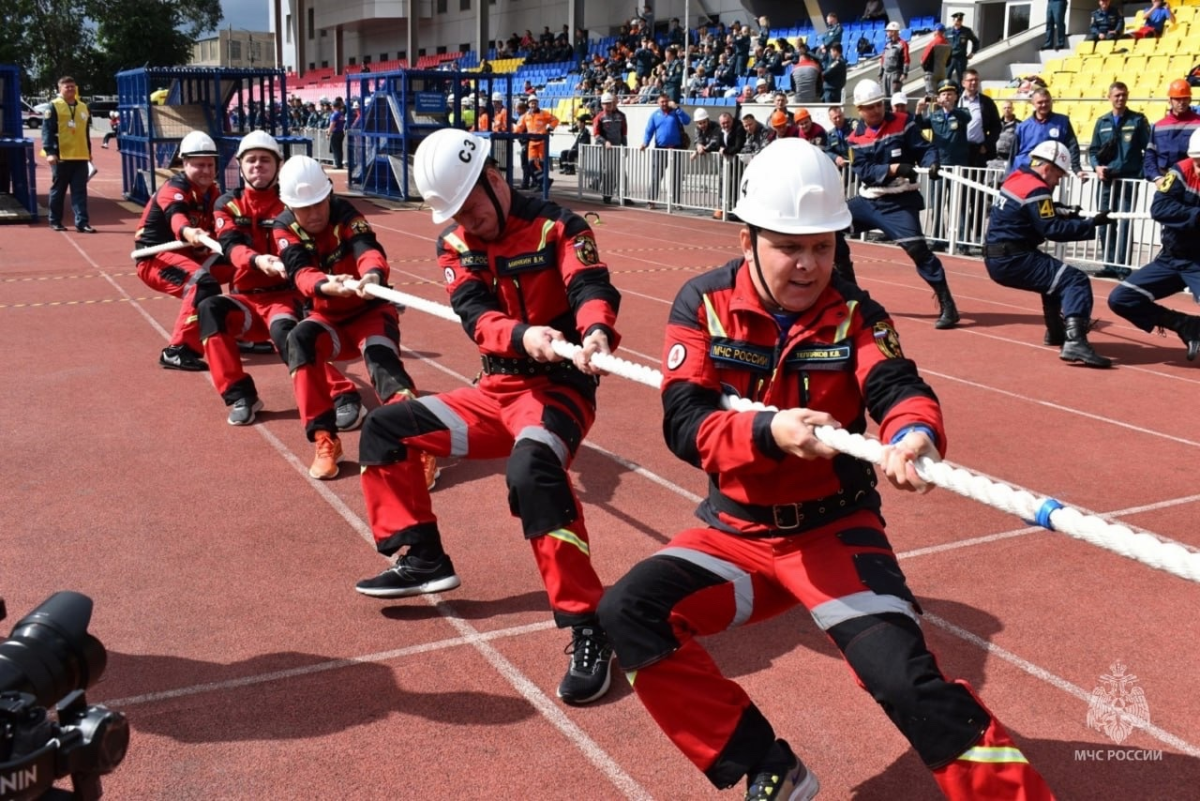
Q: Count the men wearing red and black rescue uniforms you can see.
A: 5